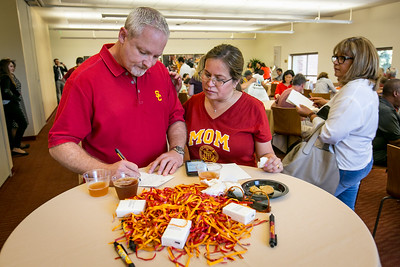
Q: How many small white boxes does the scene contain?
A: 3